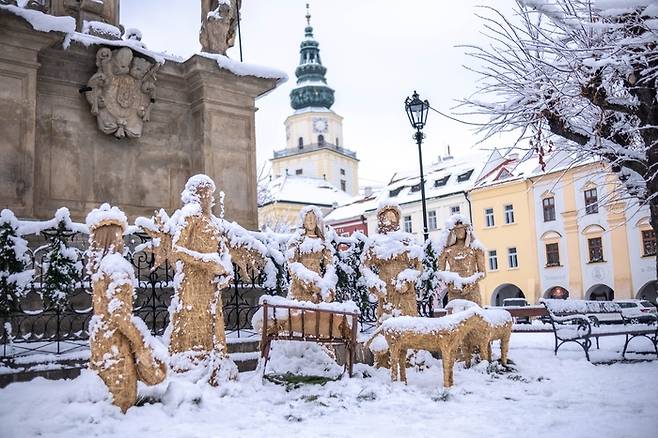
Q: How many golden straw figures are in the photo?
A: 7